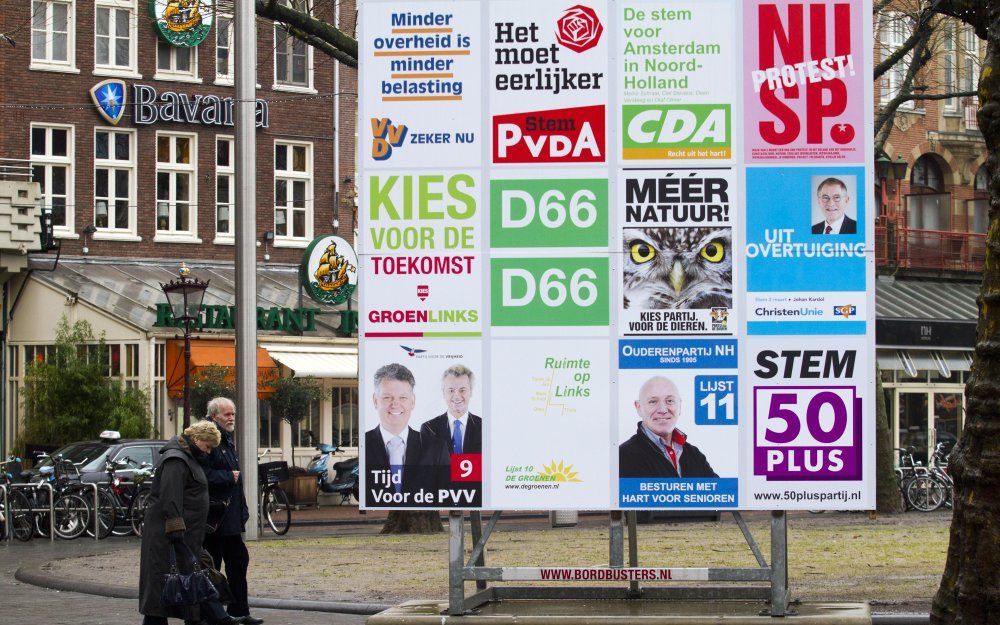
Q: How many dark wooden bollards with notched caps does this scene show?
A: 0